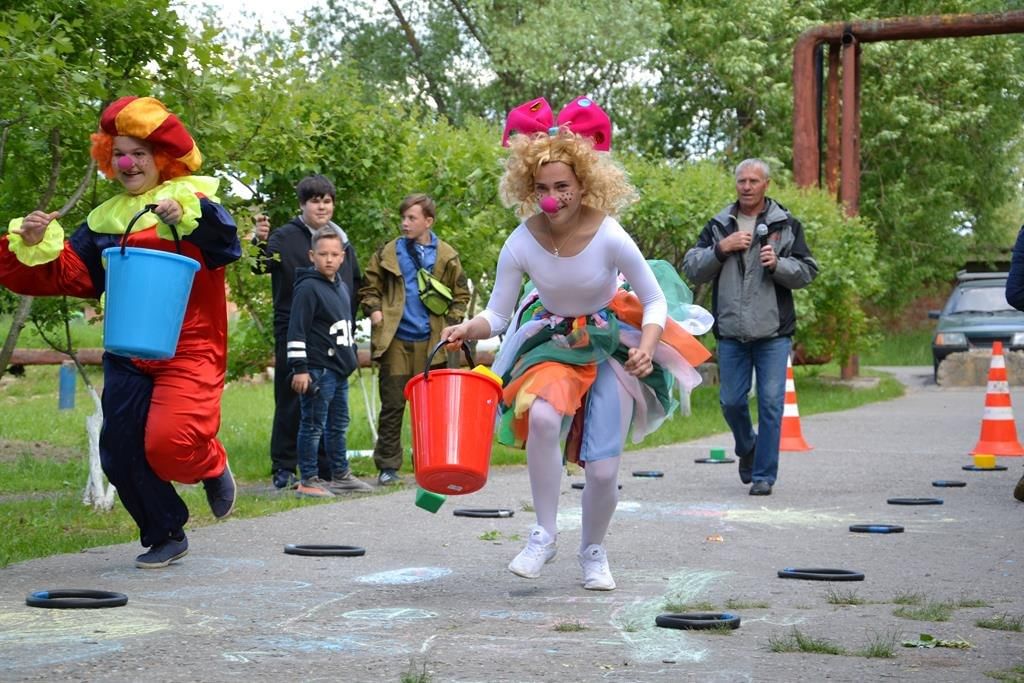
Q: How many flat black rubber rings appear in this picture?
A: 12